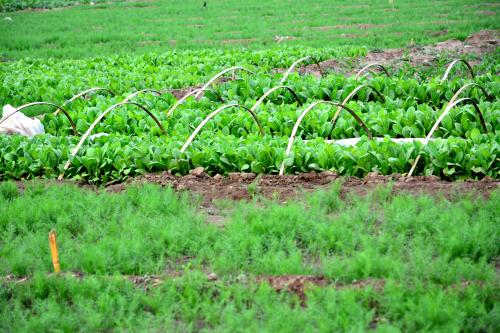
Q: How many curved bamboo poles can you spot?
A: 15